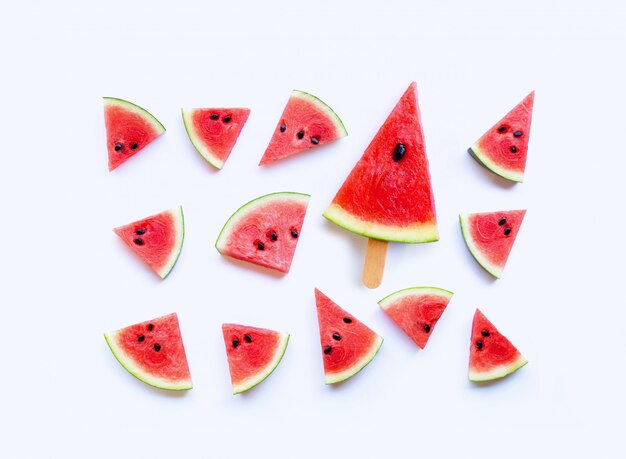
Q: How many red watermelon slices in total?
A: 13